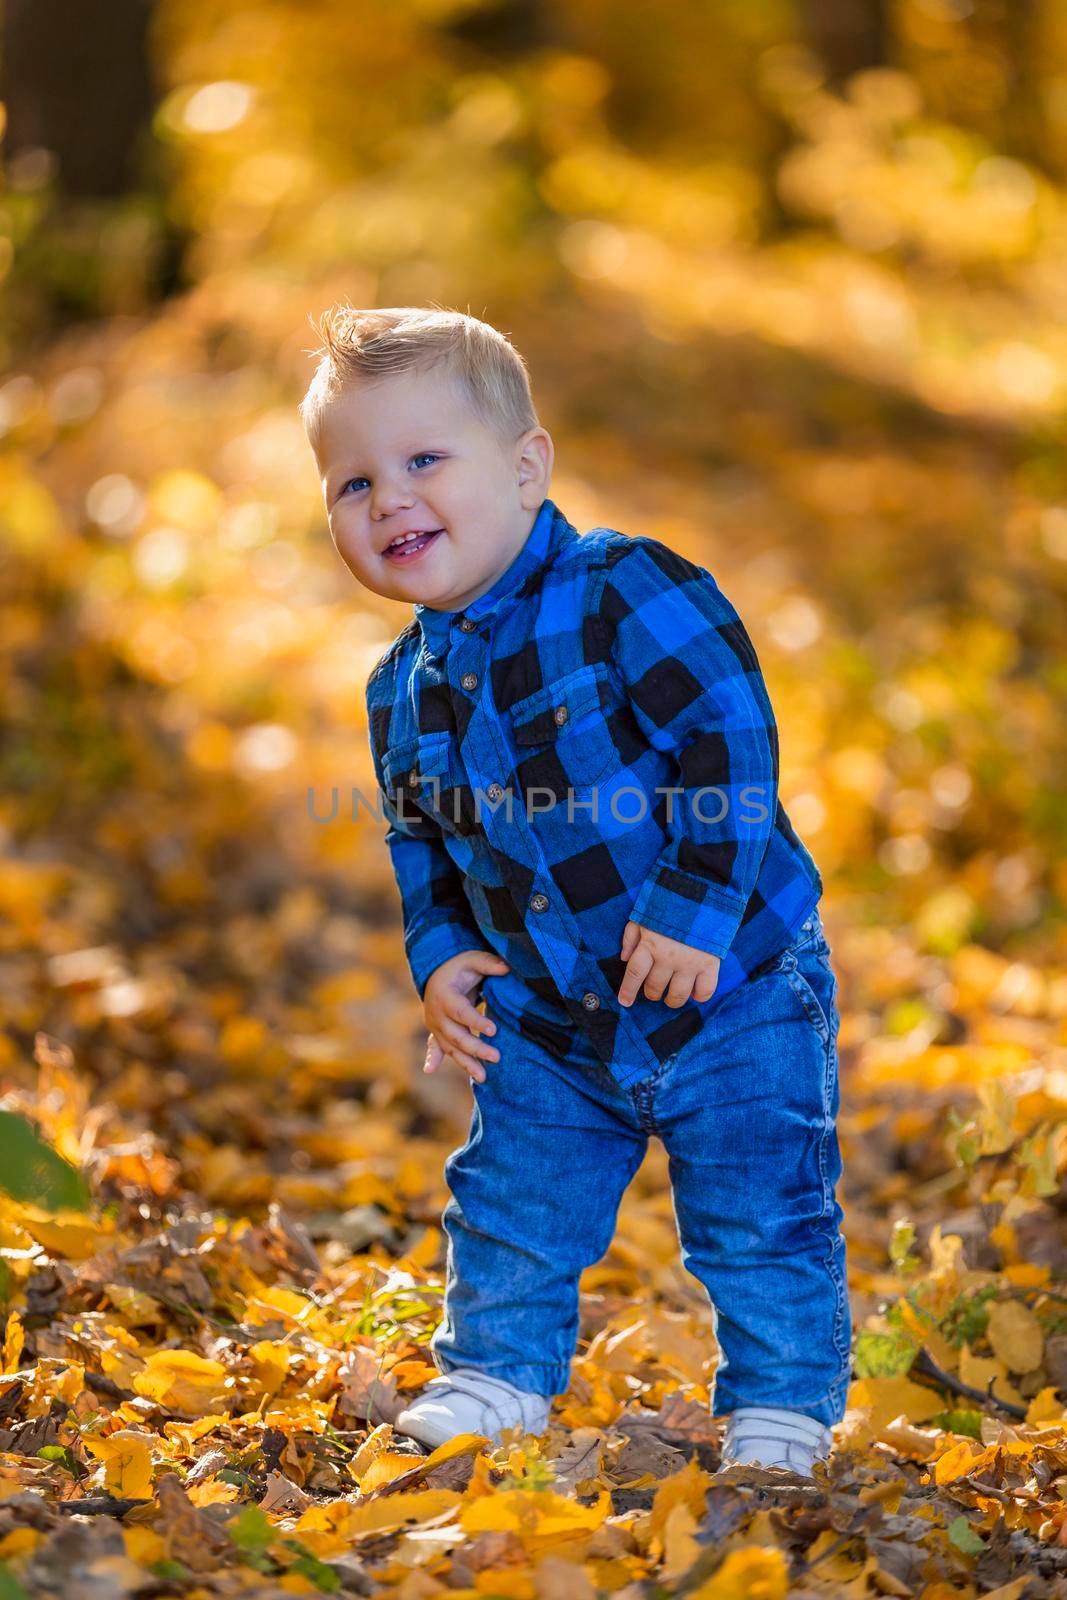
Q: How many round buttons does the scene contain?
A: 7